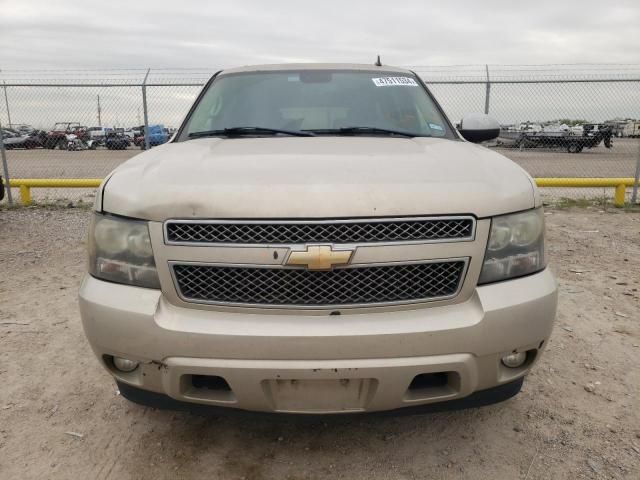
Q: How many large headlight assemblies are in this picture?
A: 2